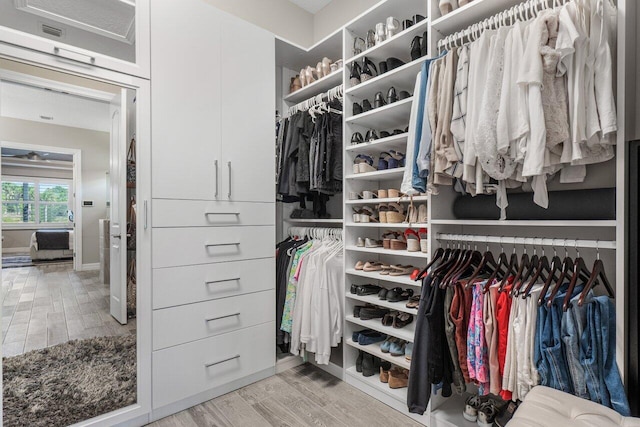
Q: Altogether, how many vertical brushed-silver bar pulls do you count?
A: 3